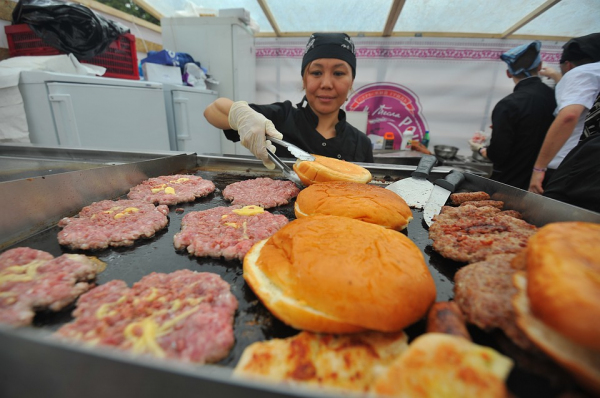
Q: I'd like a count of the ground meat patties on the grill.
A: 8